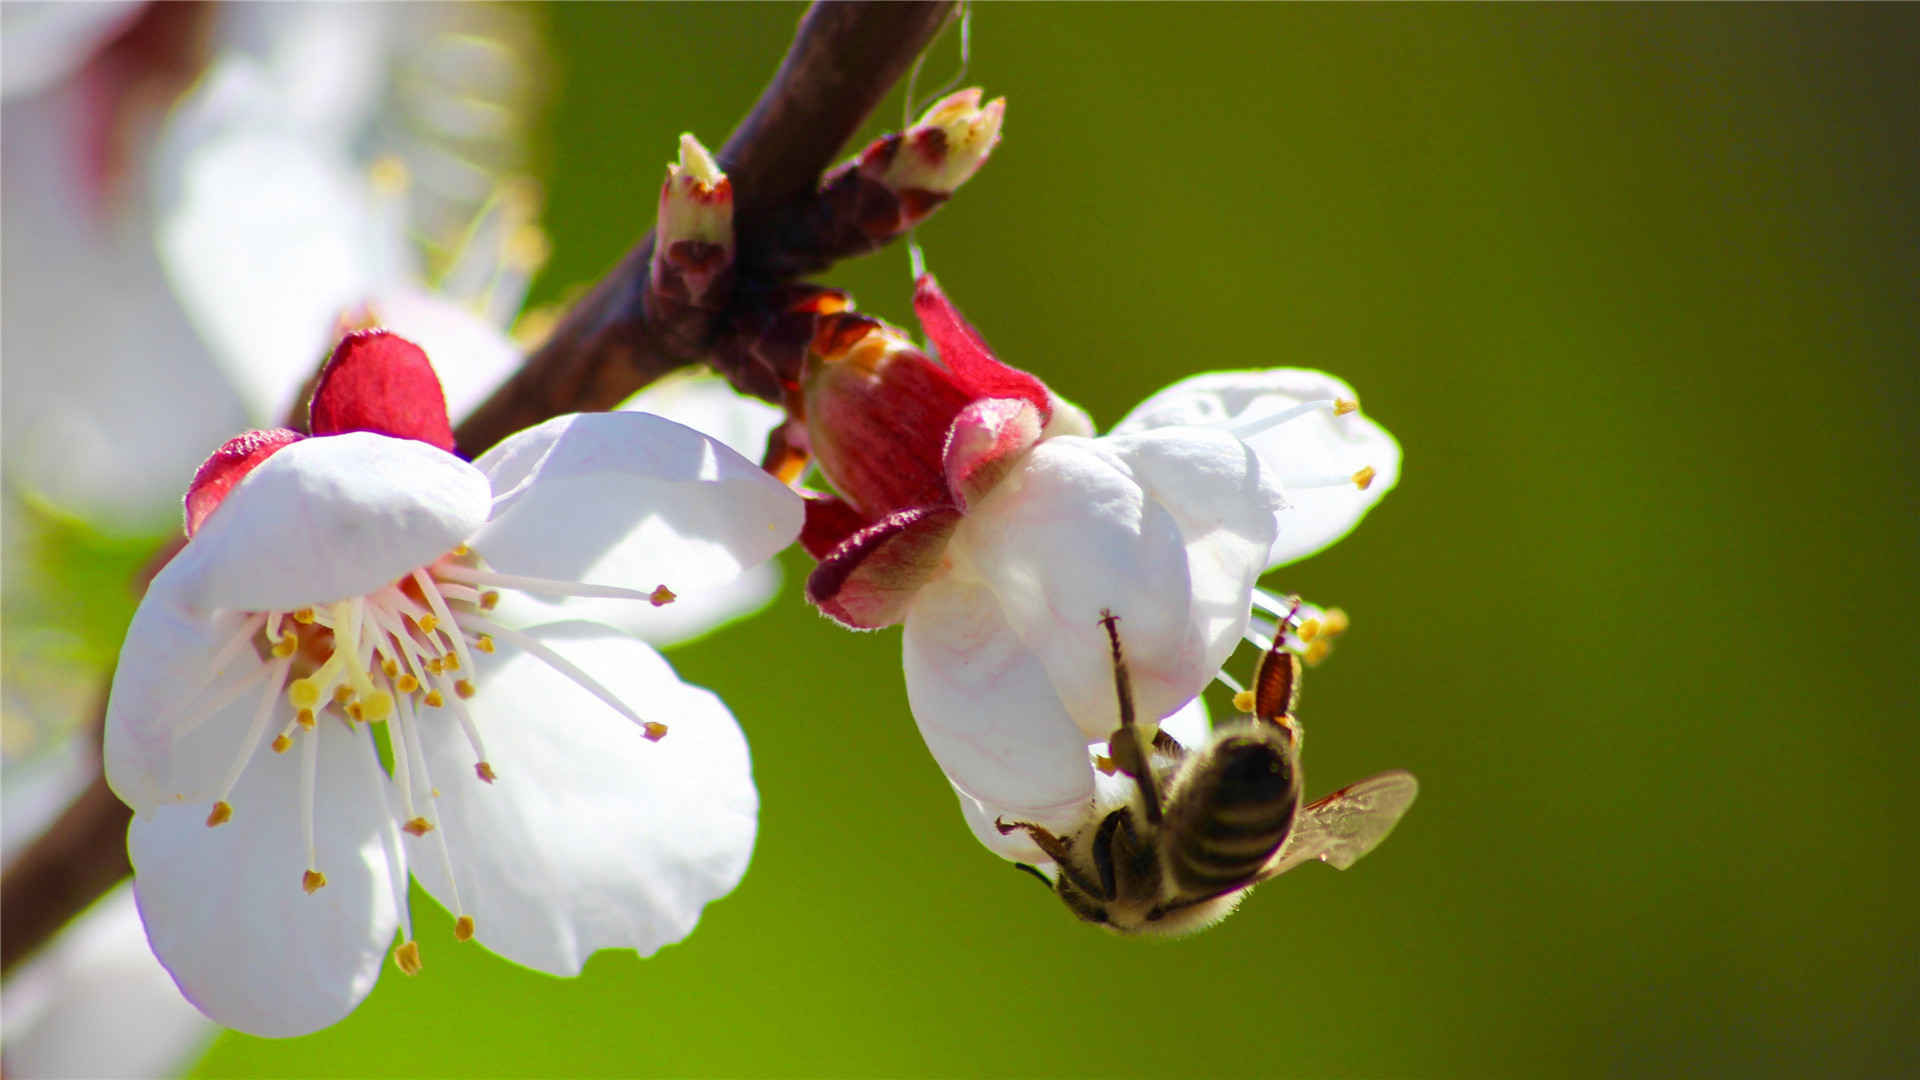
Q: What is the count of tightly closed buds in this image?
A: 2